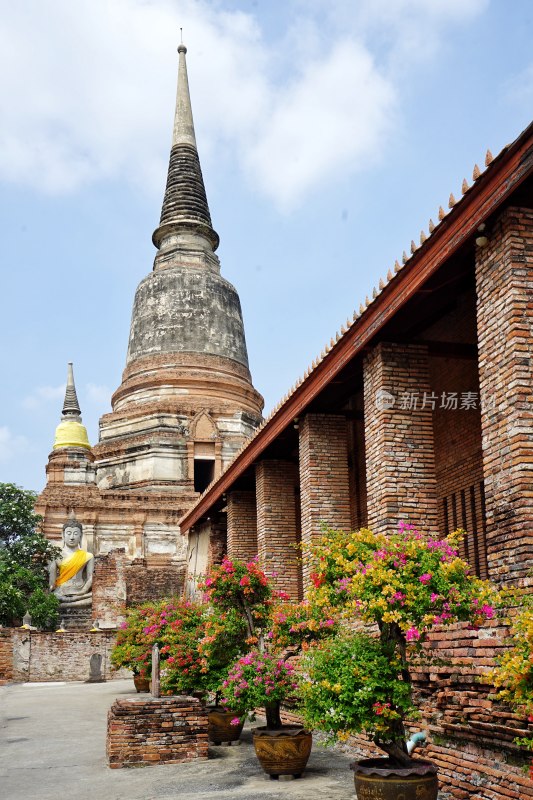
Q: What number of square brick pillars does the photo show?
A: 5